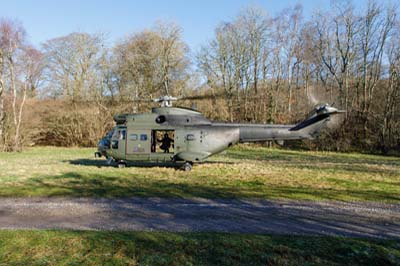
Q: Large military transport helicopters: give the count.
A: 1